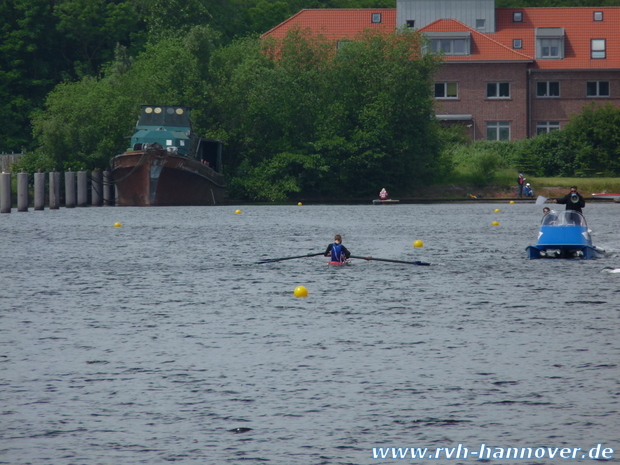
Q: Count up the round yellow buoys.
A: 8